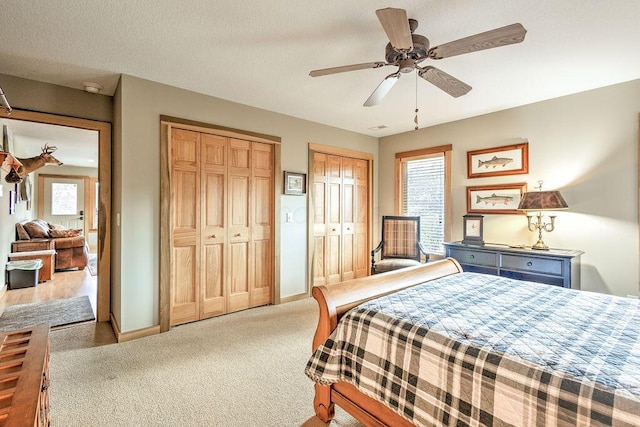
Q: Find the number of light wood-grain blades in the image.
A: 5